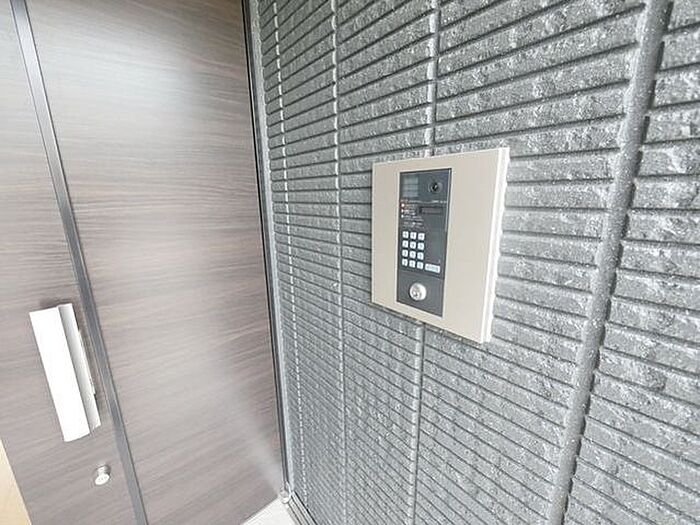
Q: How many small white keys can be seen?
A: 12